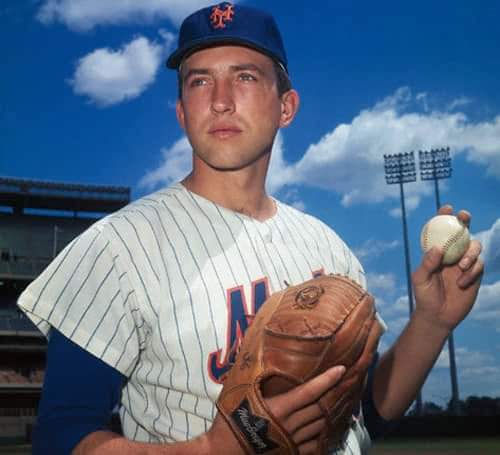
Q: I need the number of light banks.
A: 2